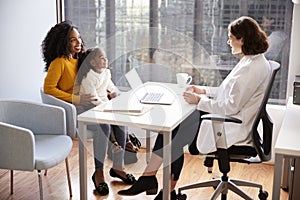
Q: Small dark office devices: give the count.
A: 1